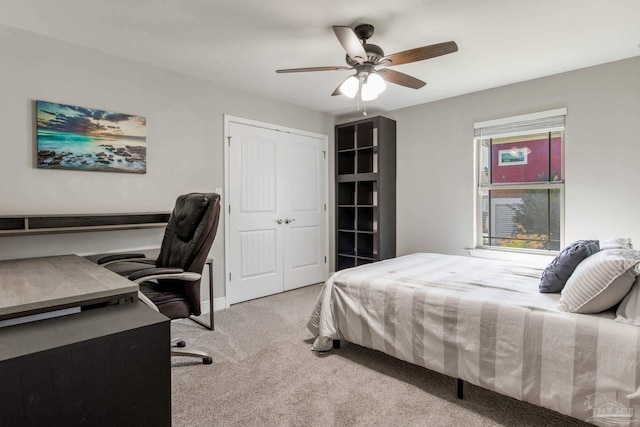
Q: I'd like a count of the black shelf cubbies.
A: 12